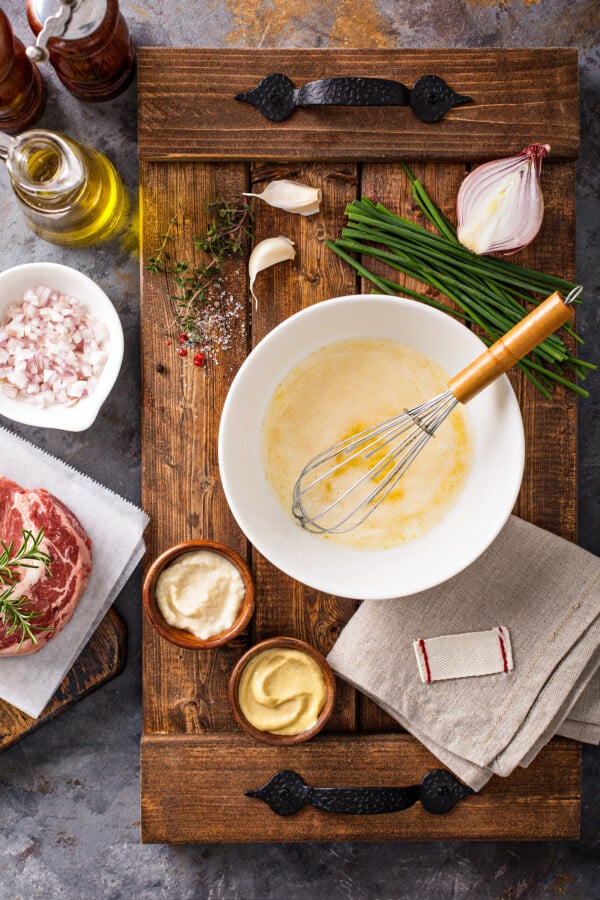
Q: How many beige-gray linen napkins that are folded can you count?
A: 1